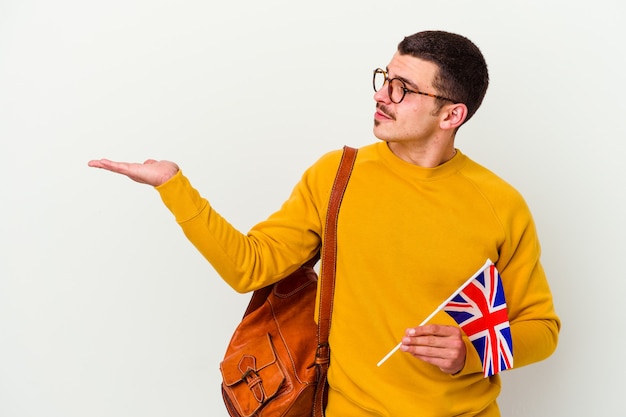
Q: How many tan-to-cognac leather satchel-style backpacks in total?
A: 1